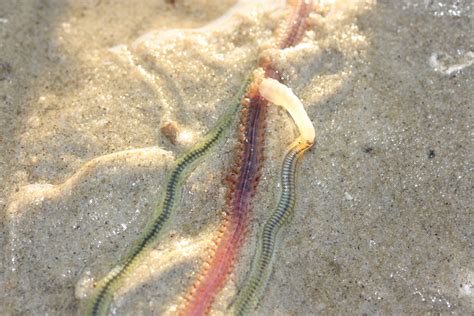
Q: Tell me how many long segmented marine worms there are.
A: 3